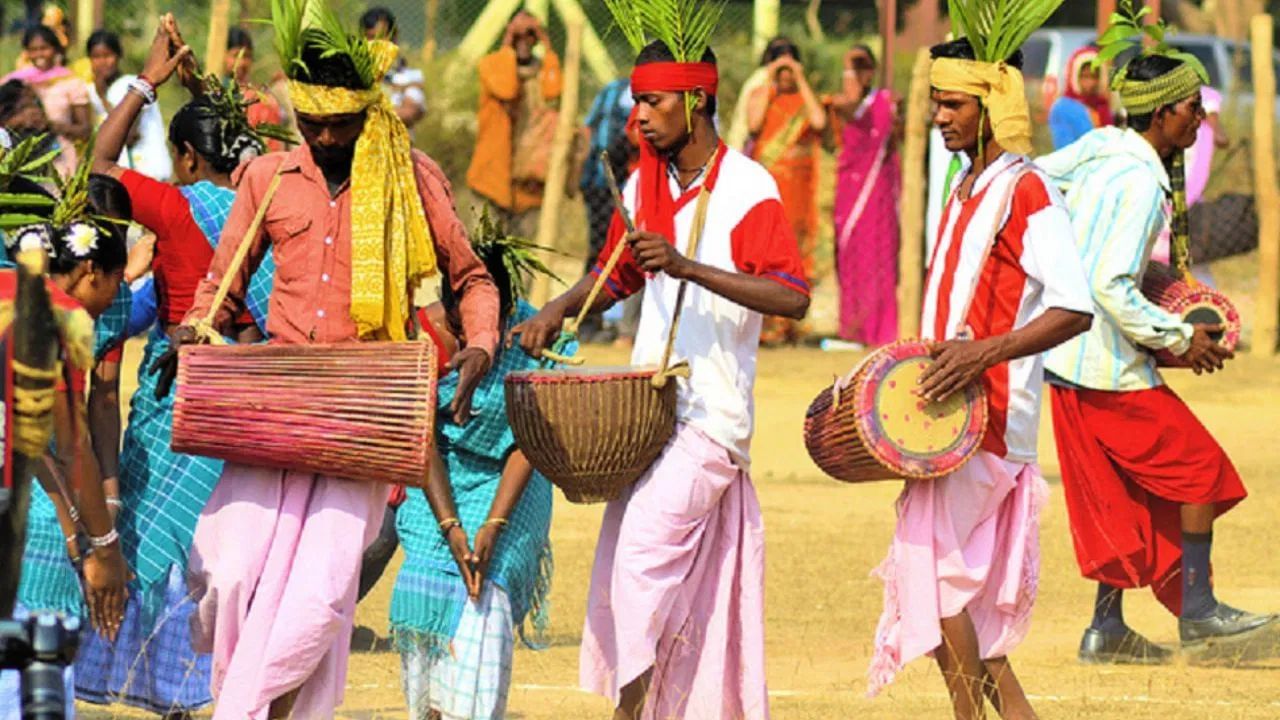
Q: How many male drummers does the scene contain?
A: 4